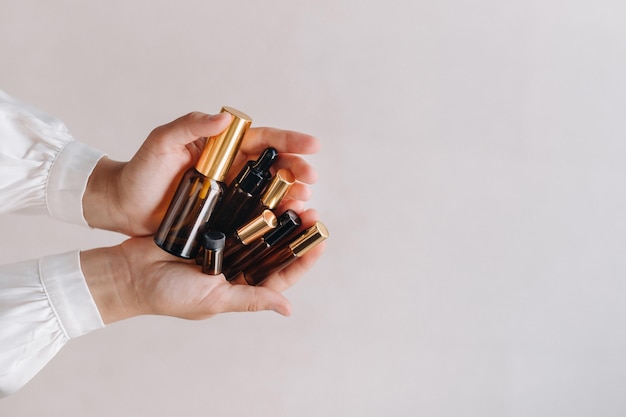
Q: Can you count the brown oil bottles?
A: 7